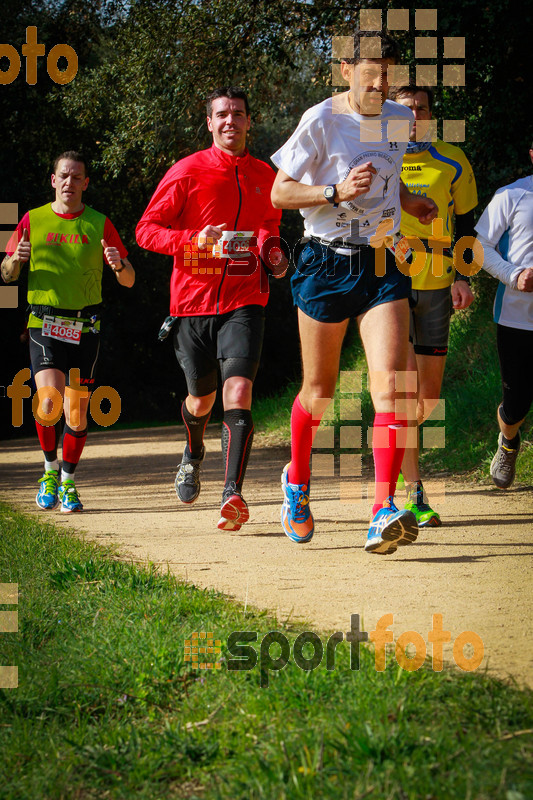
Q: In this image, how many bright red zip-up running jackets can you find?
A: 1